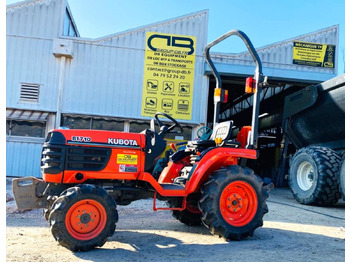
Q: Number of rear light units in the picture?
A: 2